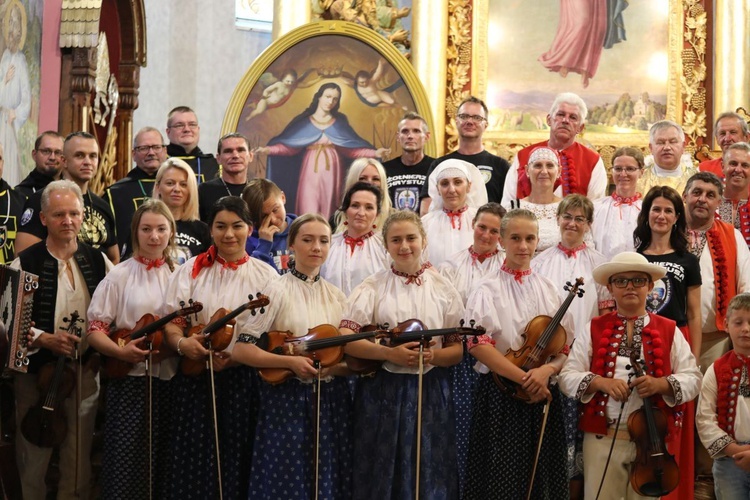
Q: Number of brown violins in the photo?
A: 7